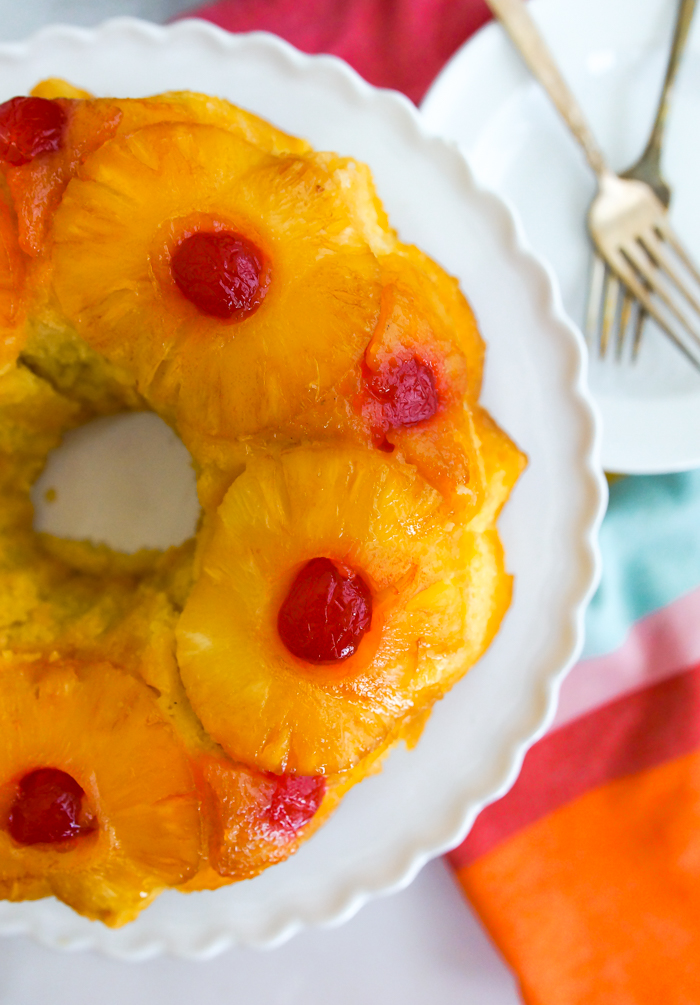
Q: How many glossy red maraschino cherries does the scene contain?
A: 6